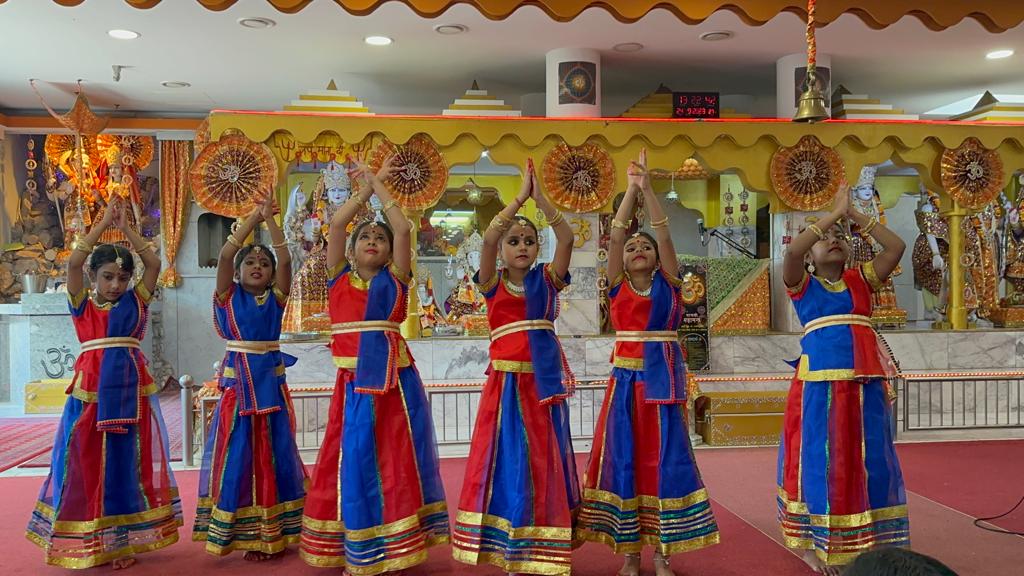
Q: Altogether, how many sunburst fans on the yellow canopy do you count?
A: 5